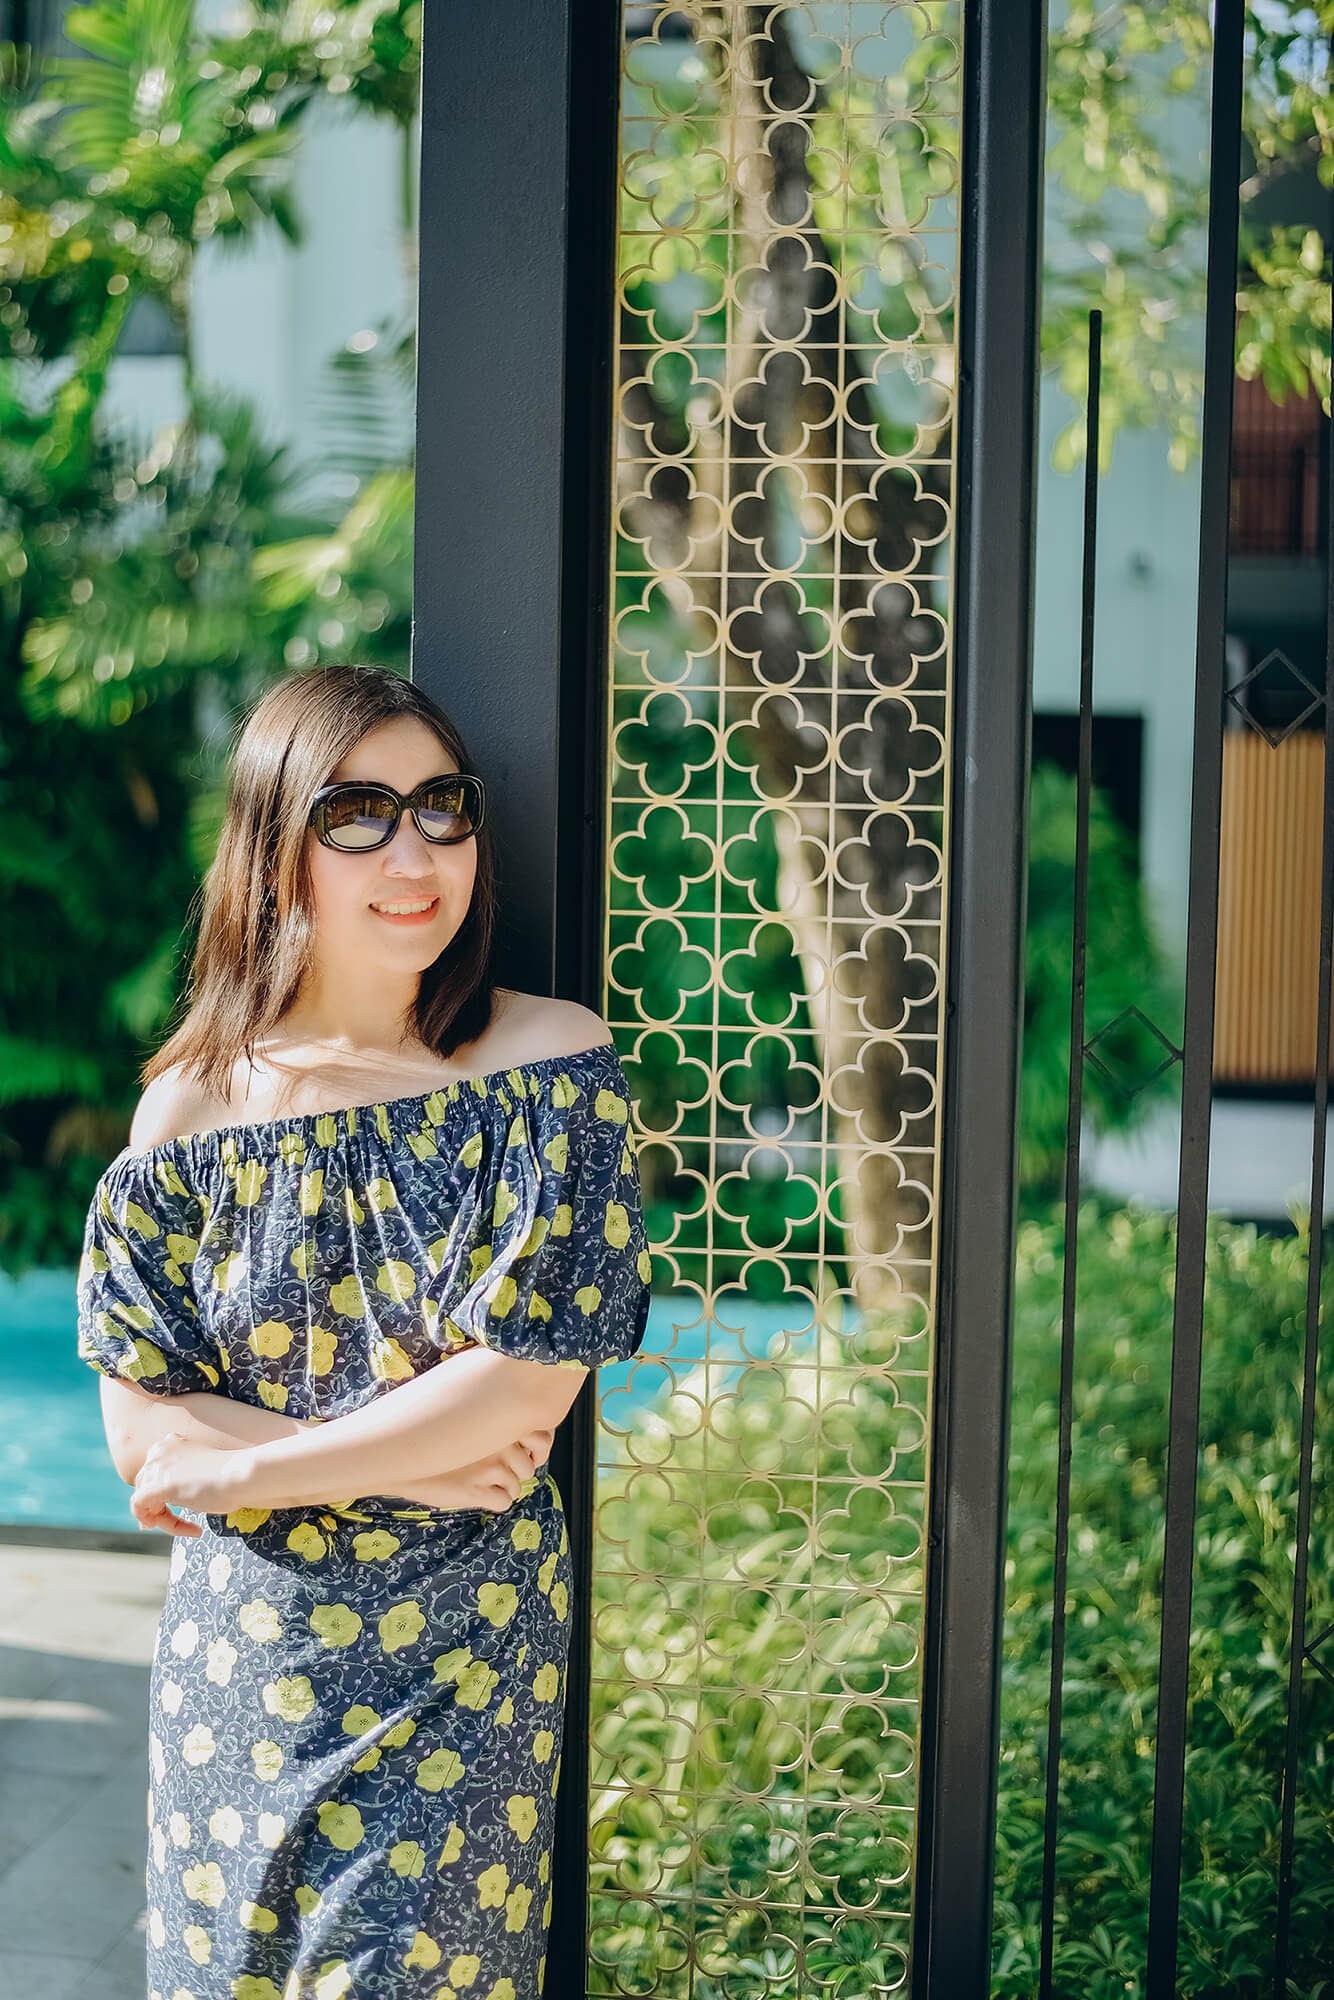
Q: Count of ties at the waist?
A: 1